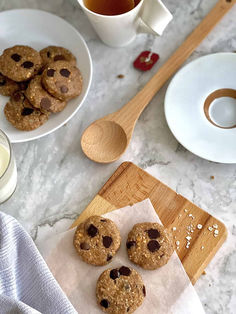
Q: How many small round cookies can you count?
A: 9